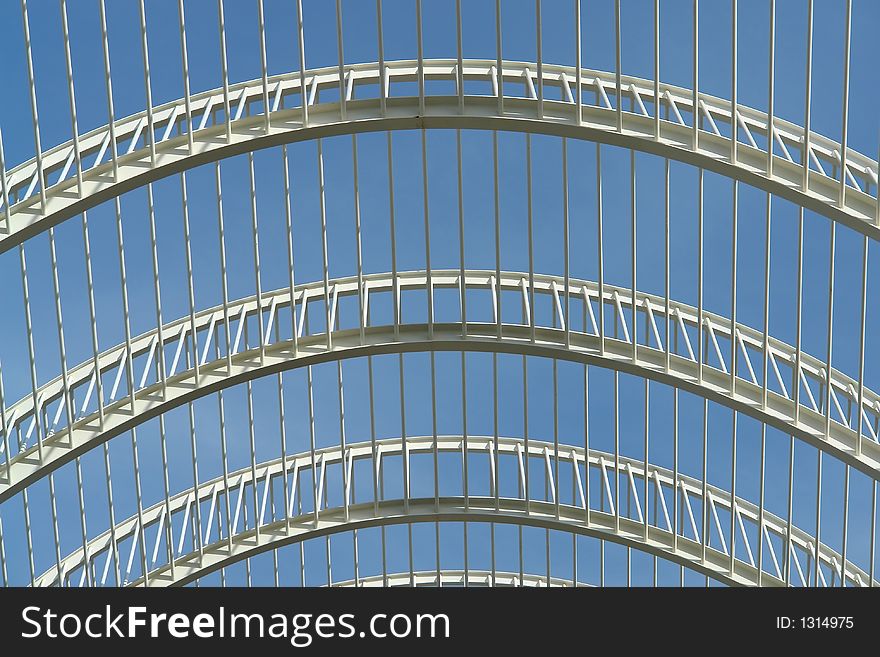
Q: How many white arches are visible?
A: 4